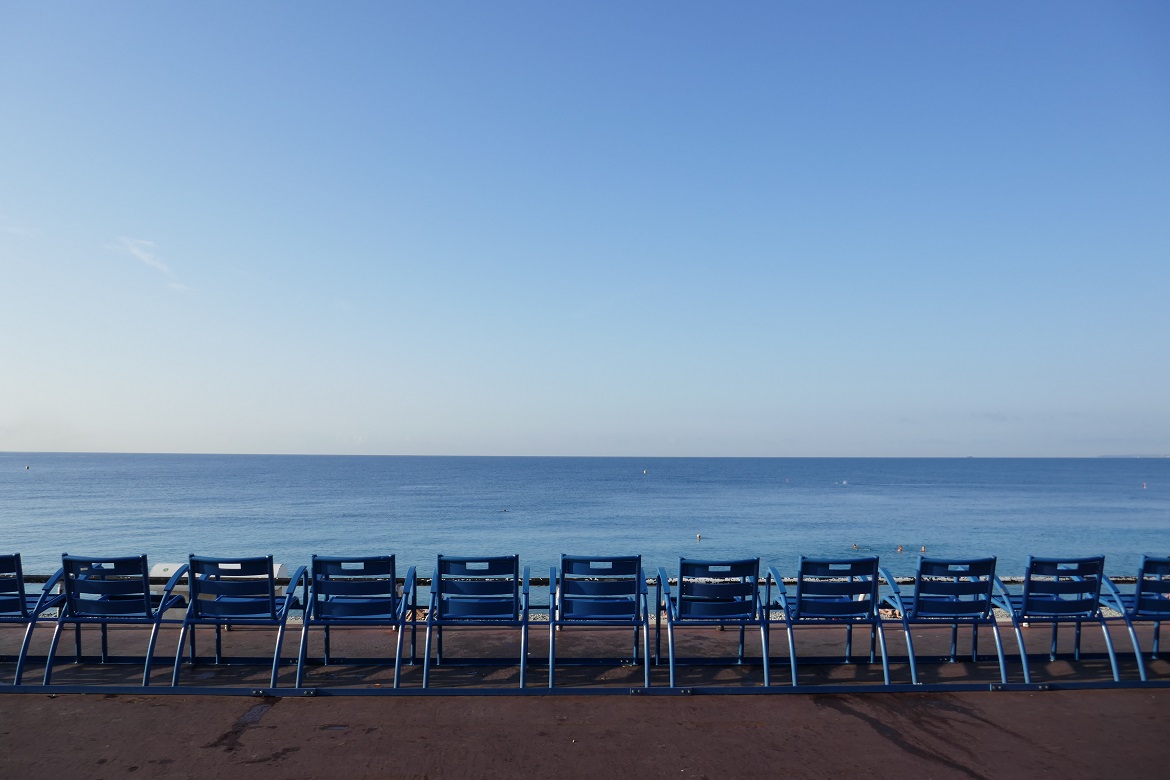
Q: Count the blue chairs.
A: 11